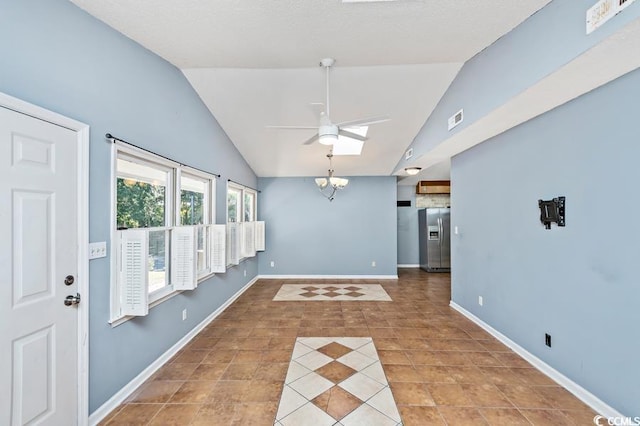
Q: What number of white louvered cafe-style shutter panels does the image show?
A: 6